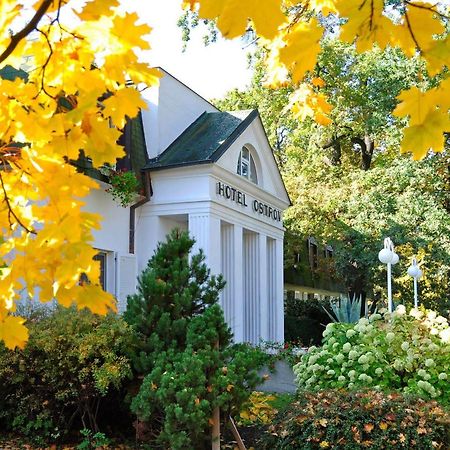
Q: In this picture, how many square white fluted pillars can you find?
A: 4